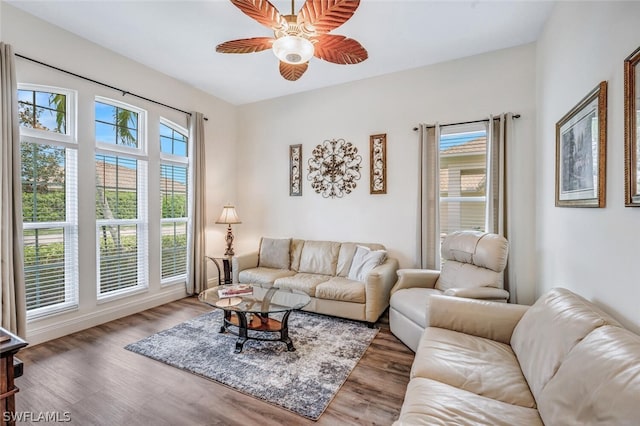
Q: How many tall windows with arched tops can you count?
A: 3